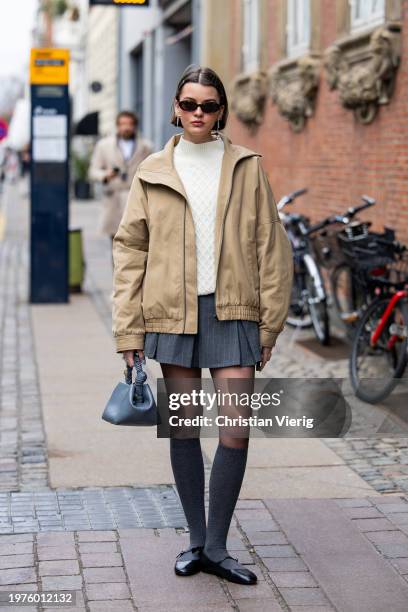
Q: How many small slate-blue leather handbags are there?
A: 1